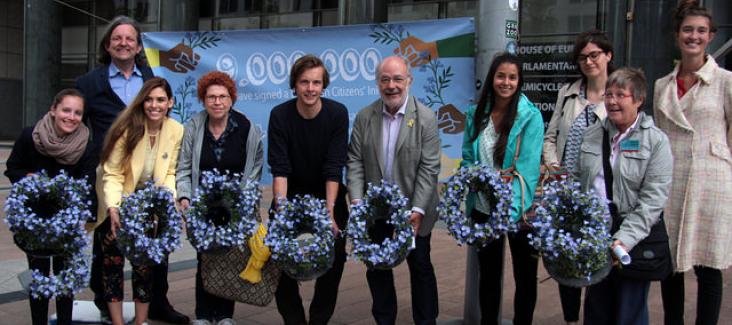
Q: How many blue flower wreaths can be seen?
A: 7